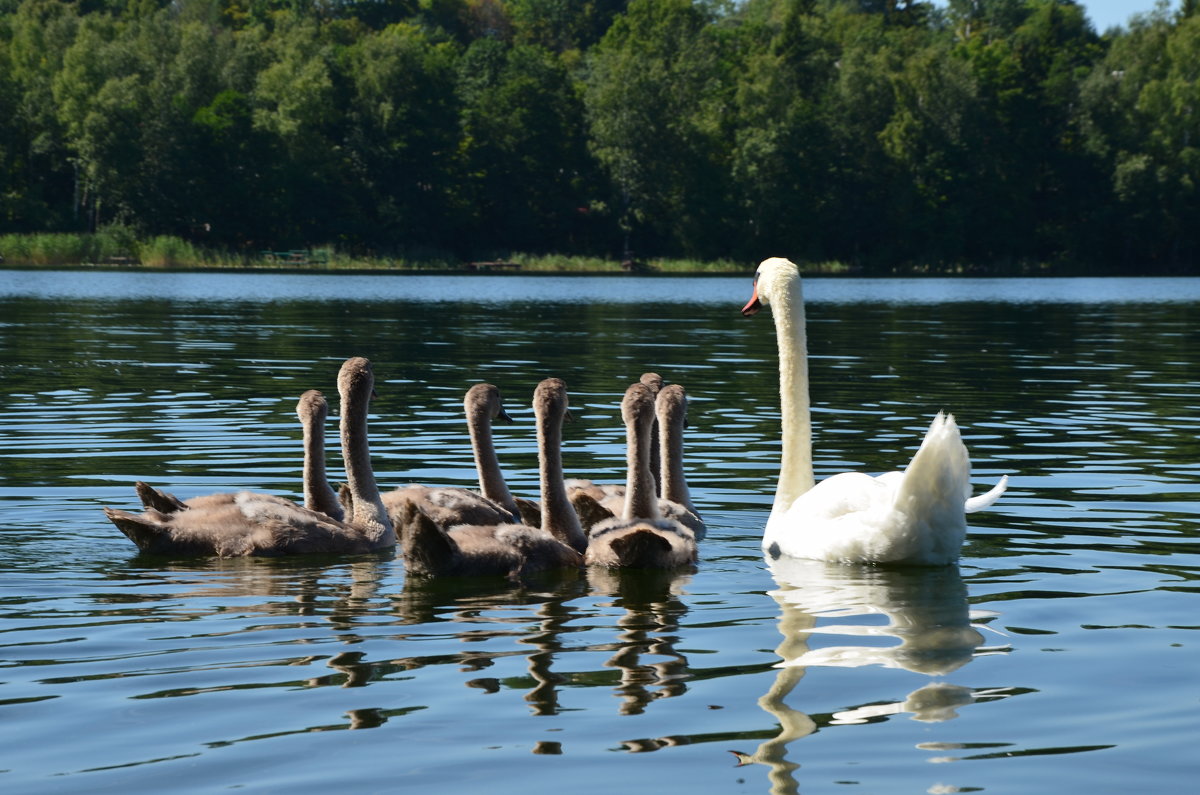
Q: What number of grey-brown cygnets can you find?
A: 7